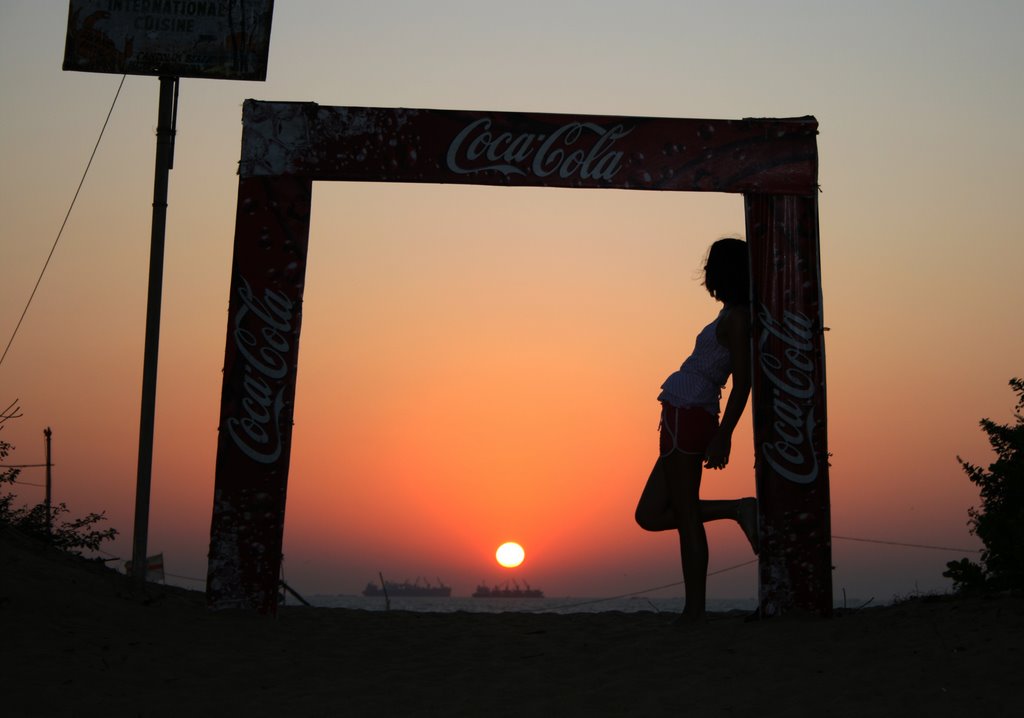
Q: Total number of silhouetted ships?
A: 2